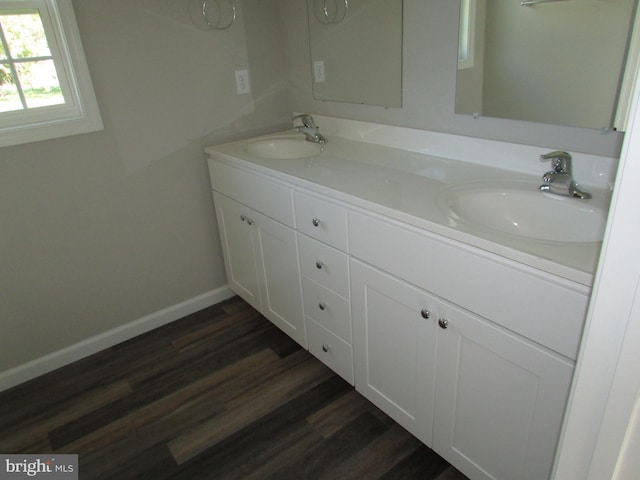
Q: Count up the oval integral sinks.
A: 2